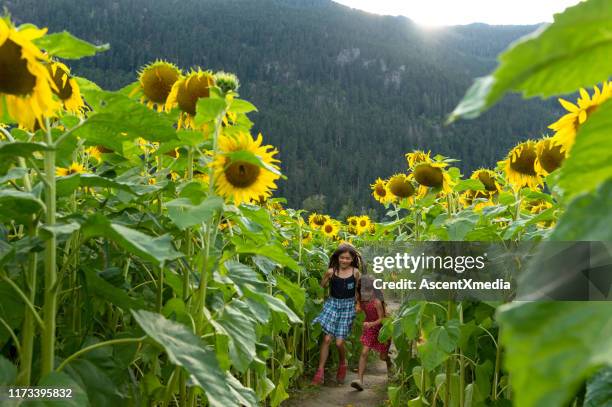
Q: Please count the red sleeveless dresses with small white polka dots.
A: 1